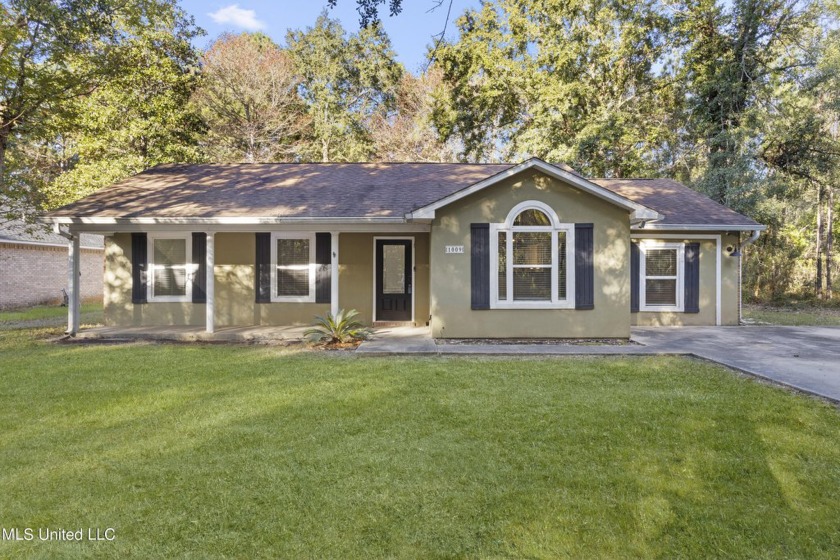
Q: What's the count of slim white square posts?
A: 3